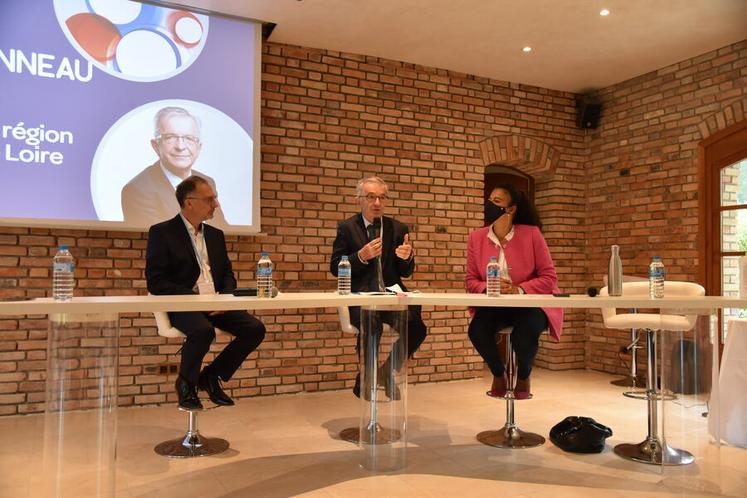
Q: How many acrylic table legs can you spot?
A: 3